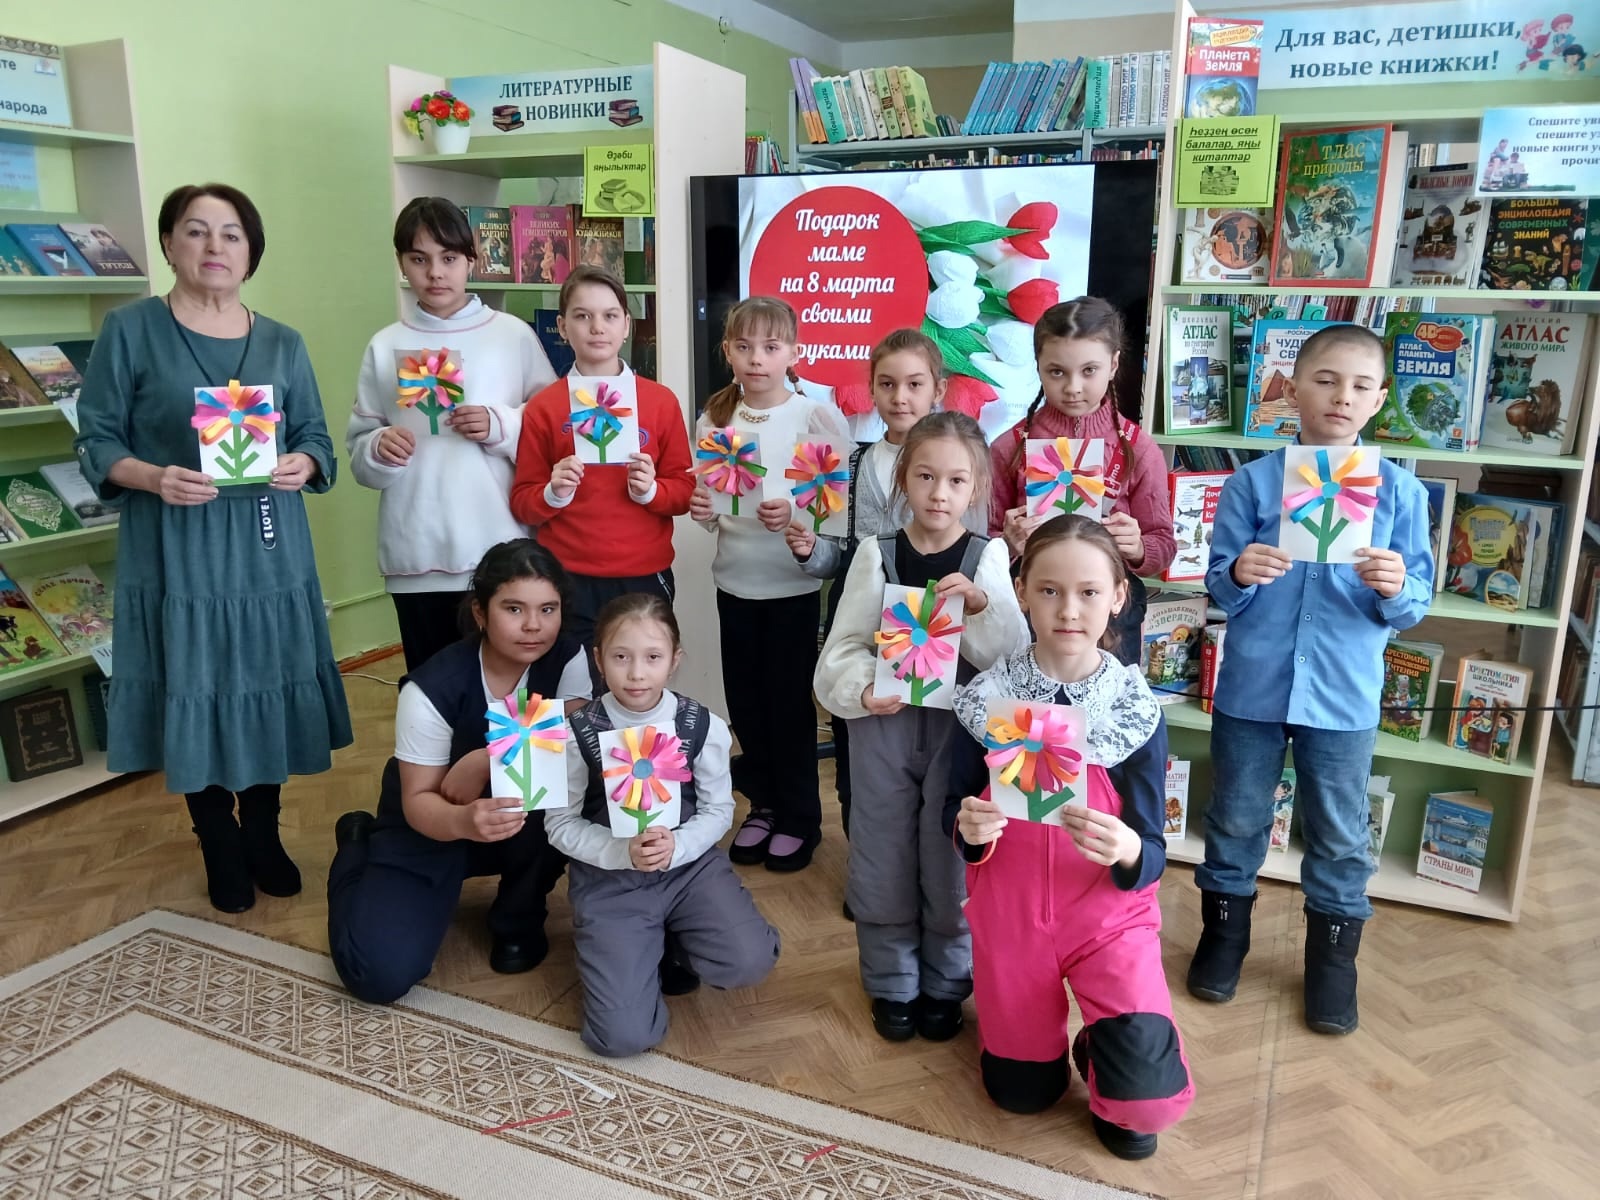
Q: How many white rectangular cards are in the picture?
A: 11